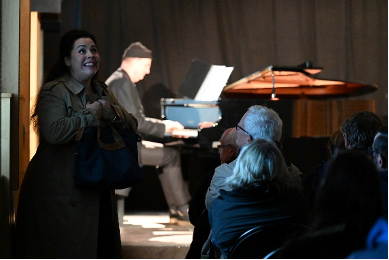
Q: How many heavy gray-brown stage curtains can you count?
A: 1